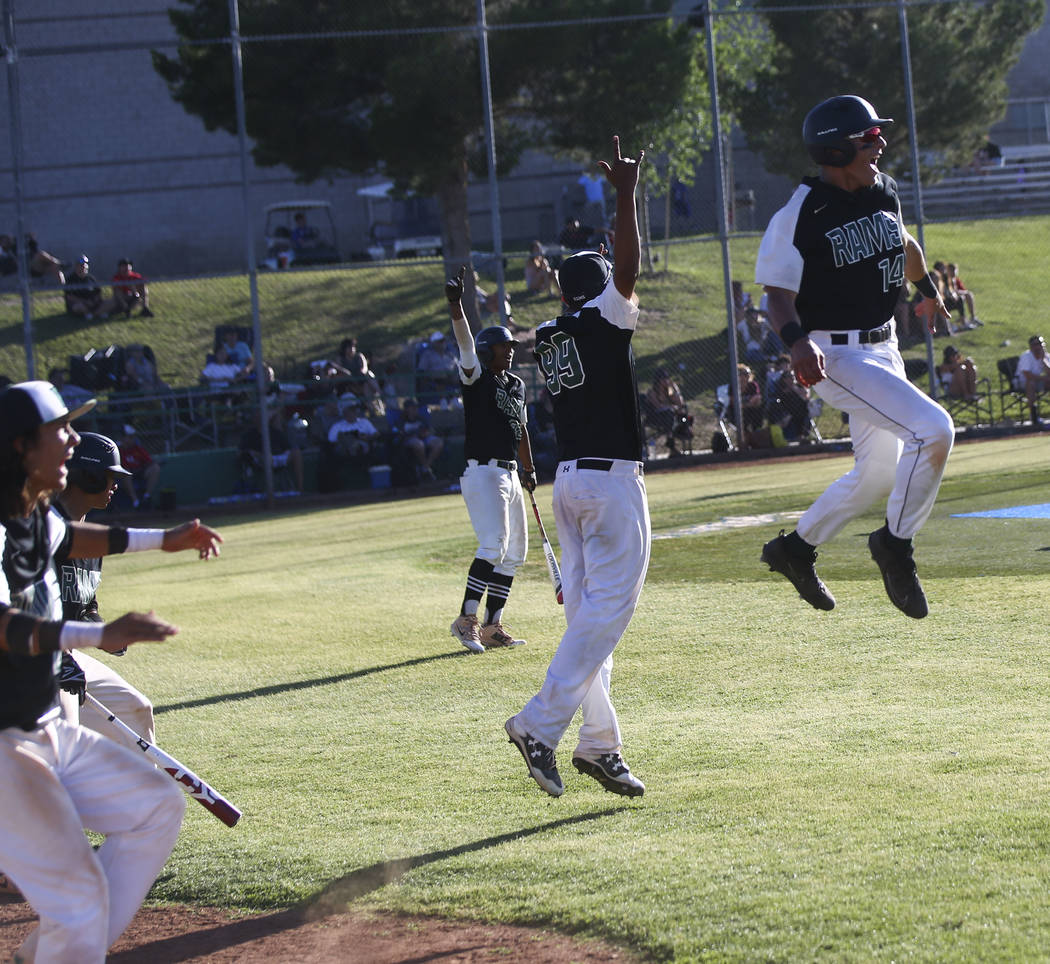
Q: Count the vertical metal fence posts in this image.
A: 5